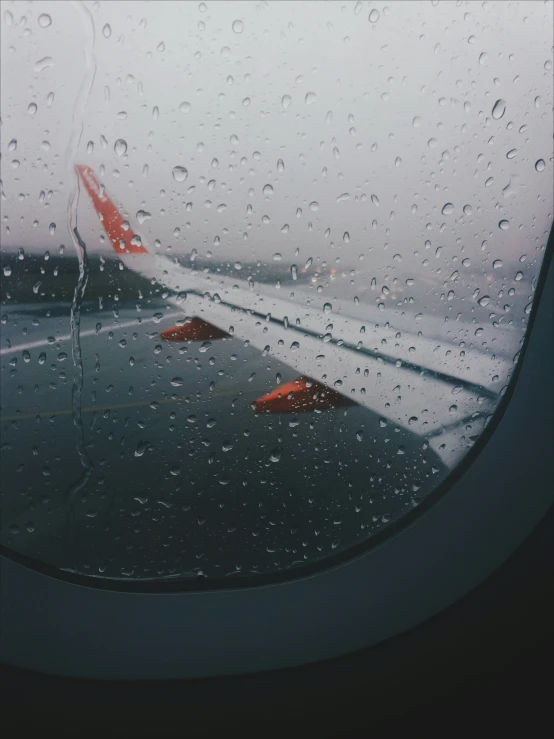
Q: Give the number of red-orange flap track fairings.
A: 2